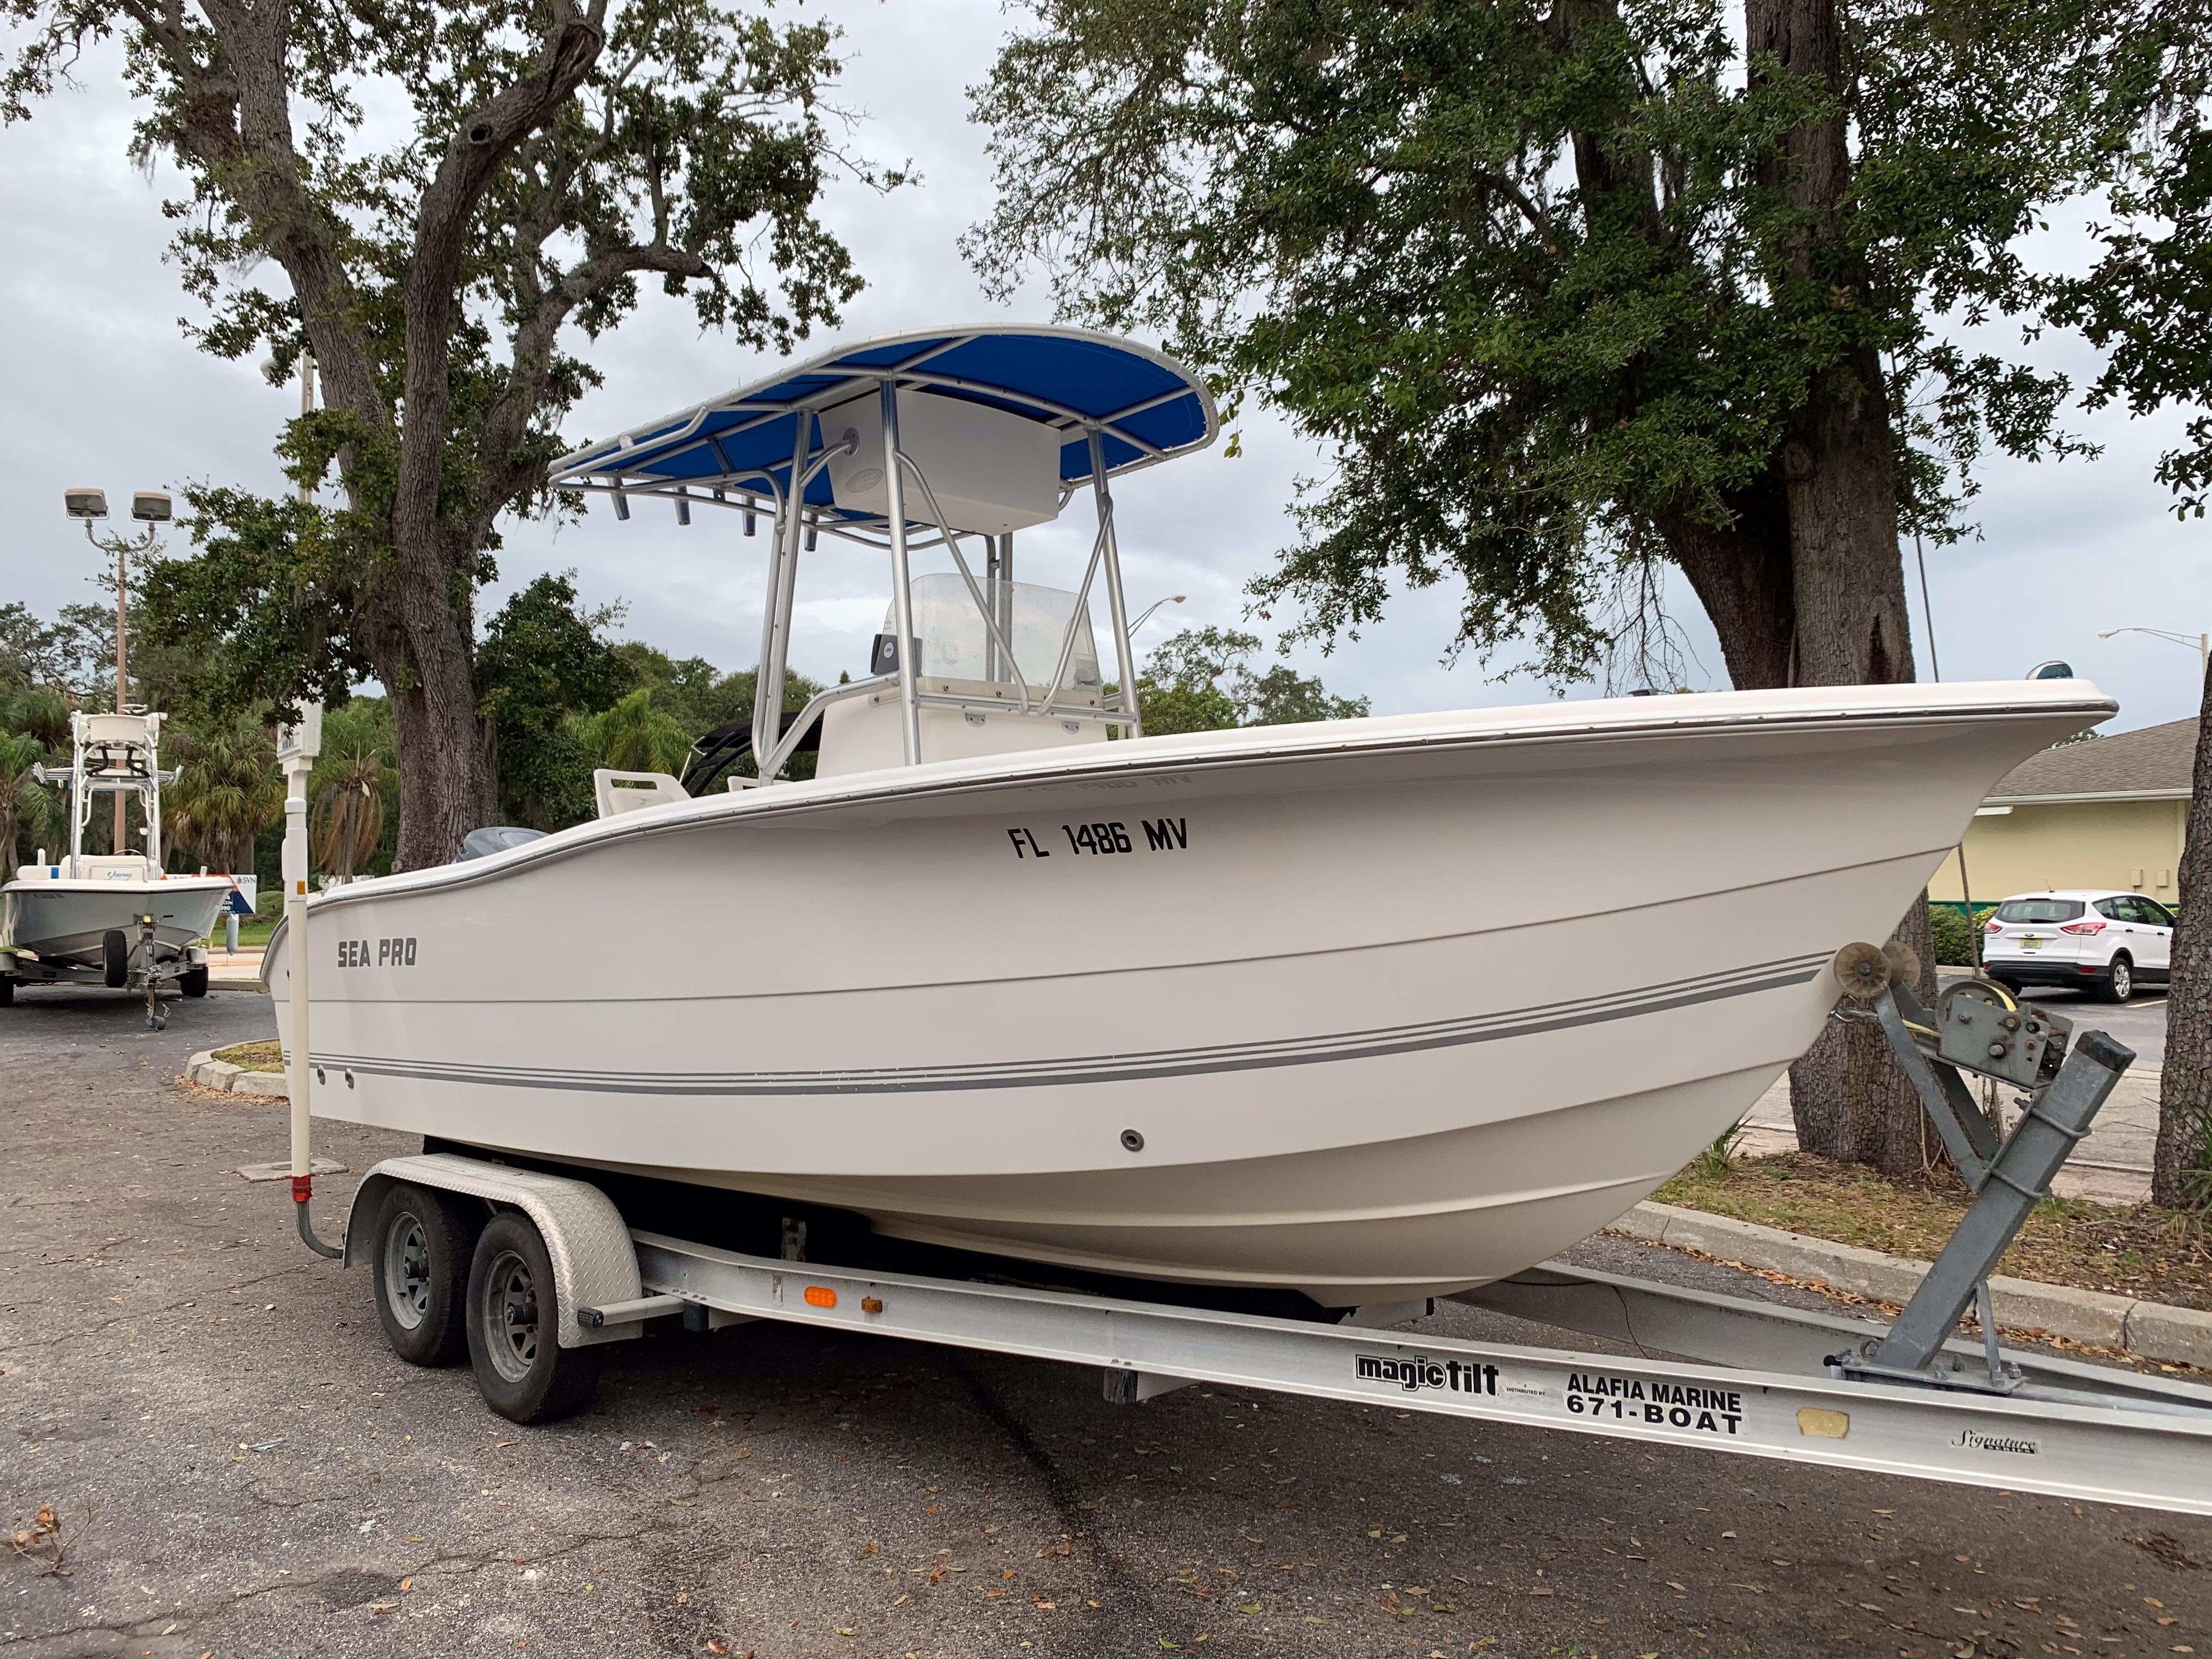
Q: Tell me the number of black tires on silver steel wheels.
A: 2